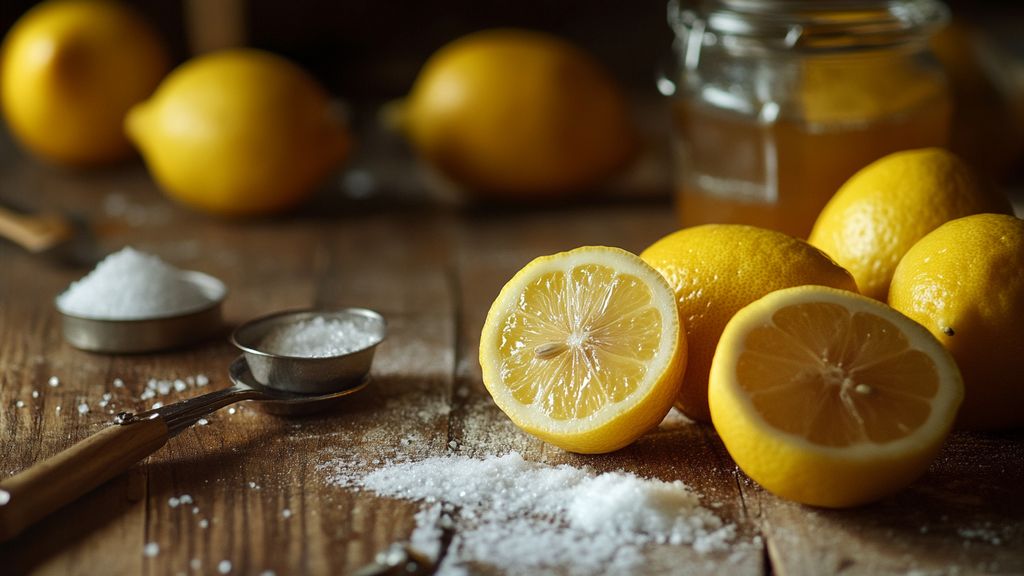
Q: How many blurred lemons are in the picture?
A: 3